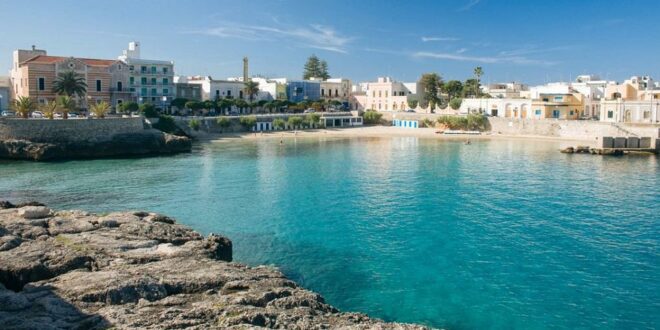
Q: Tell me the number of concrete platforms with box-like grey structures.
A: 1